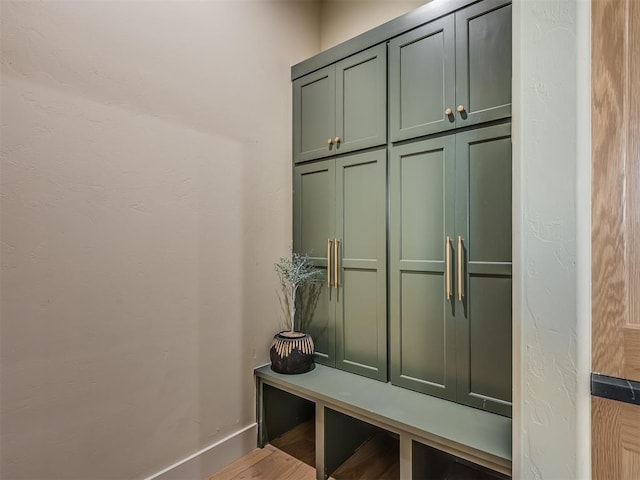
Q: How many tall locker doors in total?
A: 4